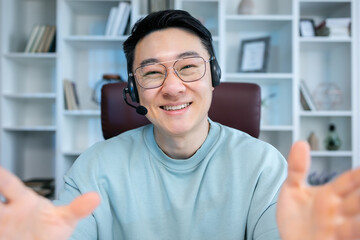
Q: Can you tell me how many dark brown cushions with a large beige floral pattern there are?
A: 0